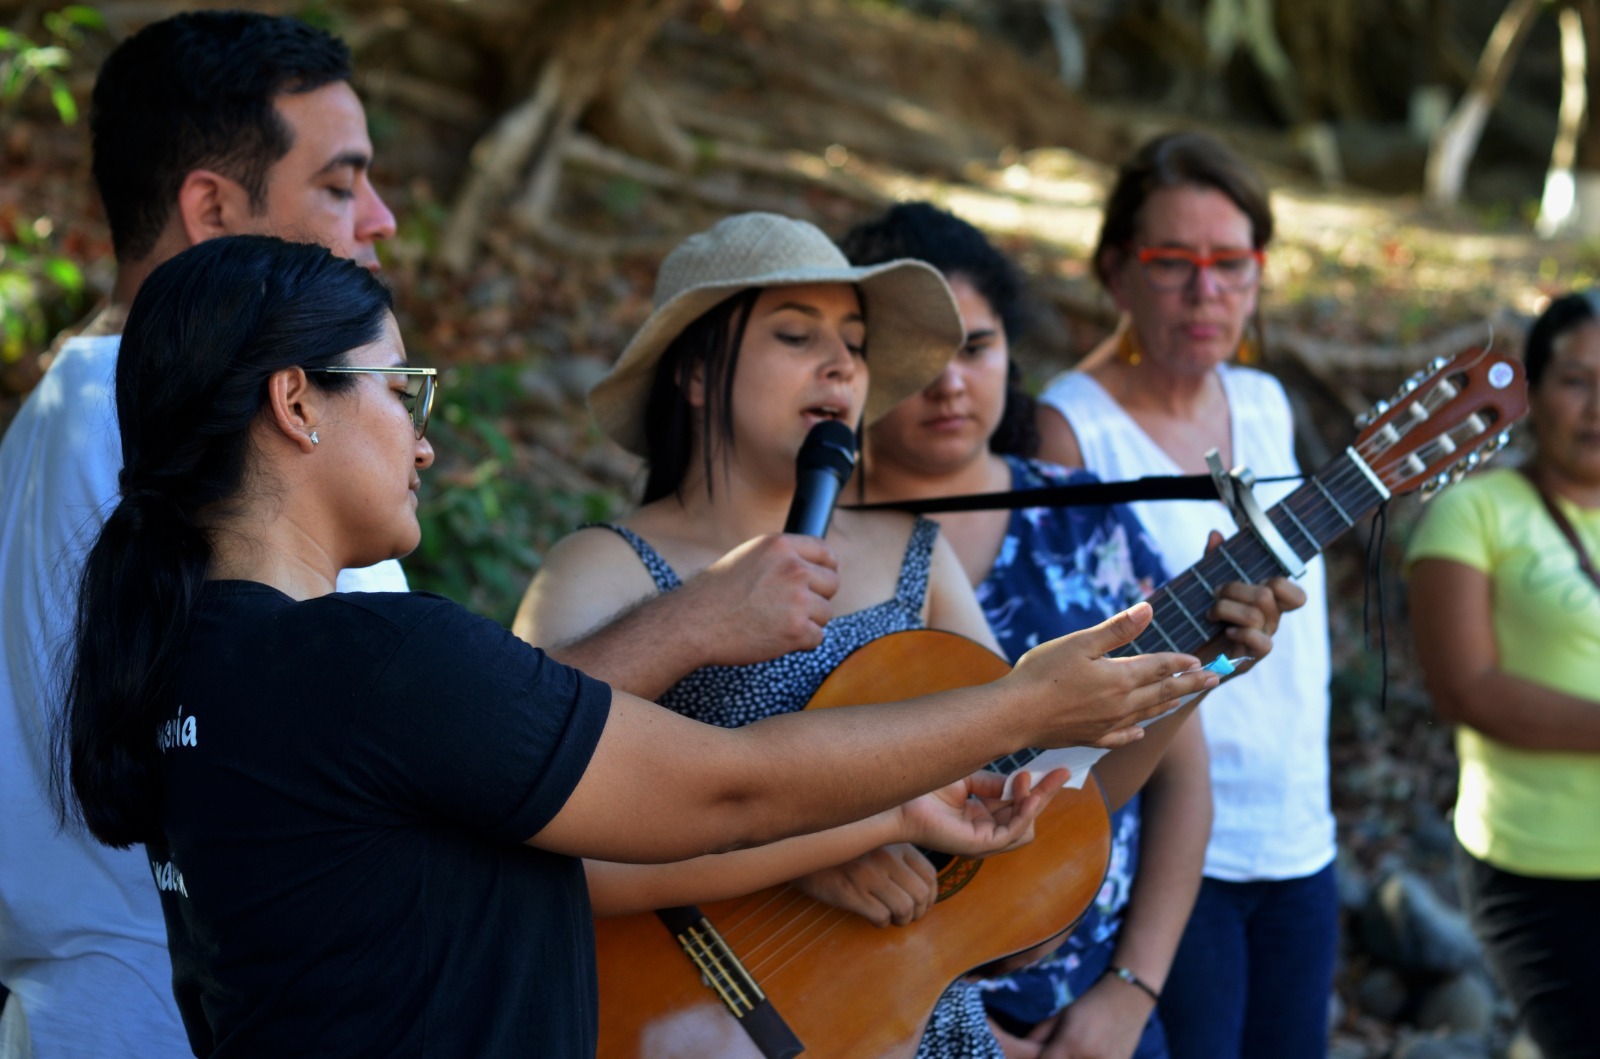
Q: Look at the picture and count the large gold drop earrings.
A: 2